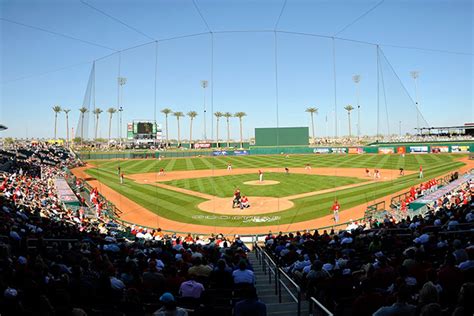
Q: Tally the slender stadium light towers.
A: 4